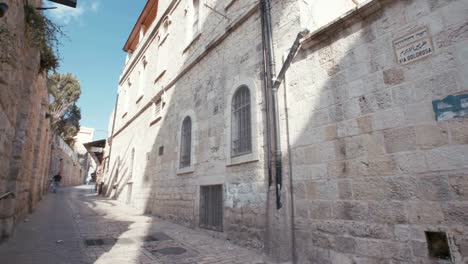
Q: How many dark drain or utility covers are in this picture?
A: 3